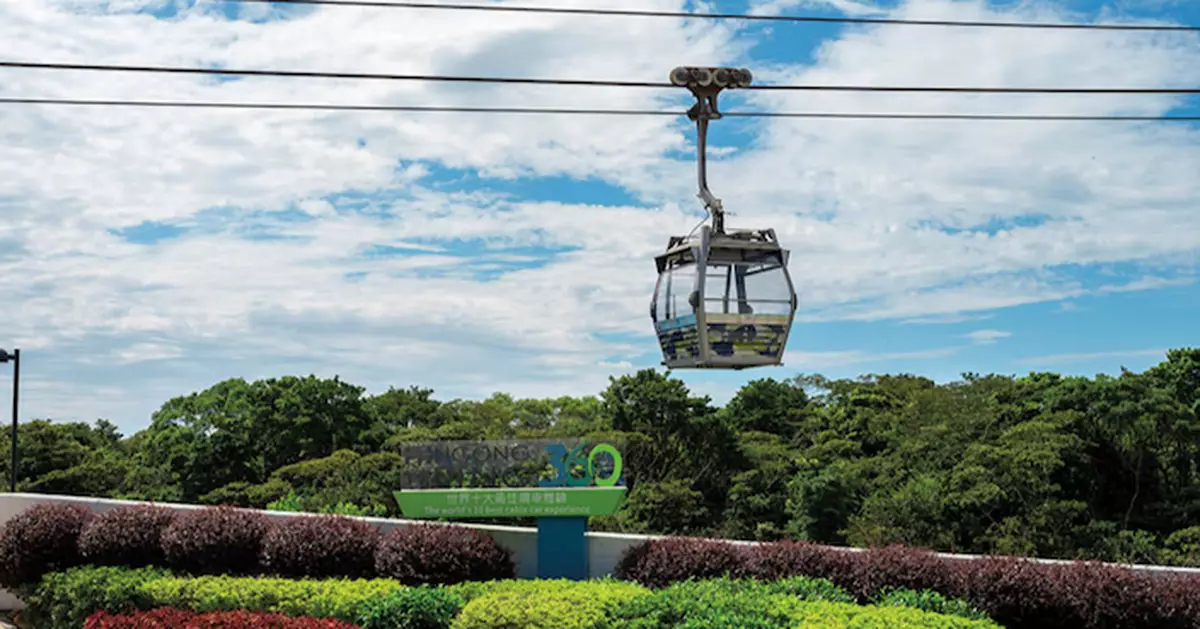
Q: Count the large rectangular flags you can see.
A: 0